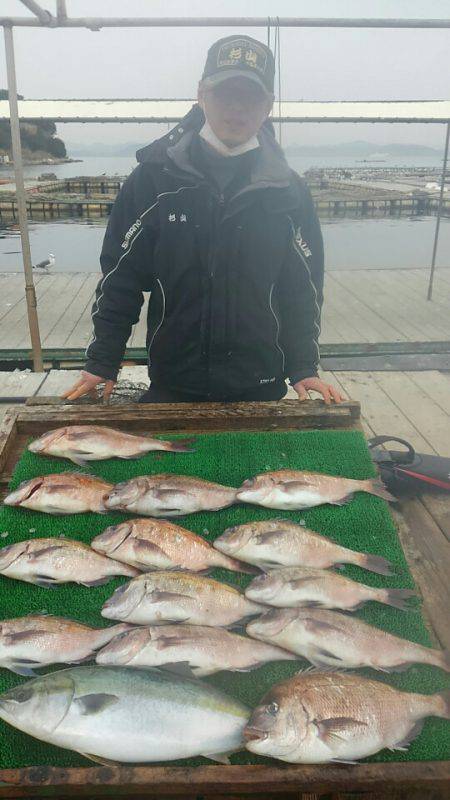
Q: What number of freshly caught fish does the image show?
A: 14